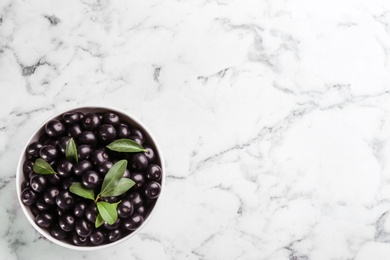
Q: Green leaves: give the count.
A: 8